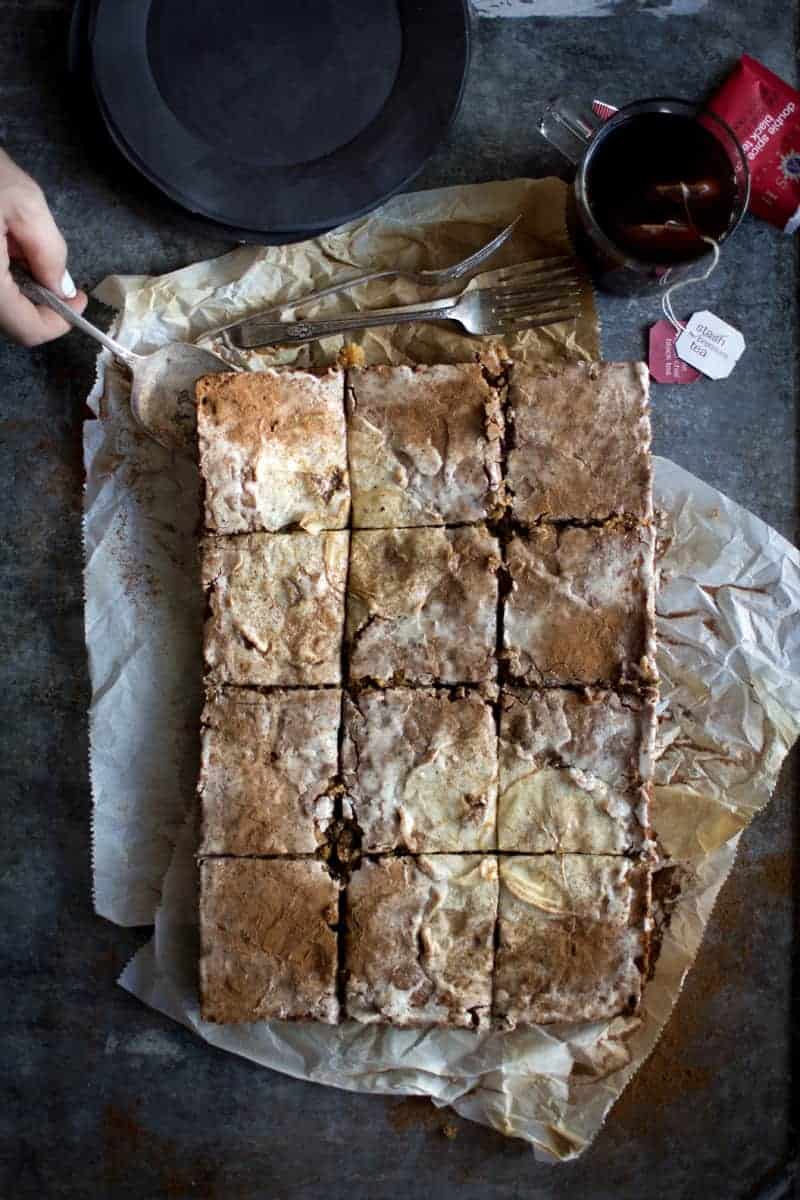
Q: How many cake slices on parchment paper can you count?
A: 12